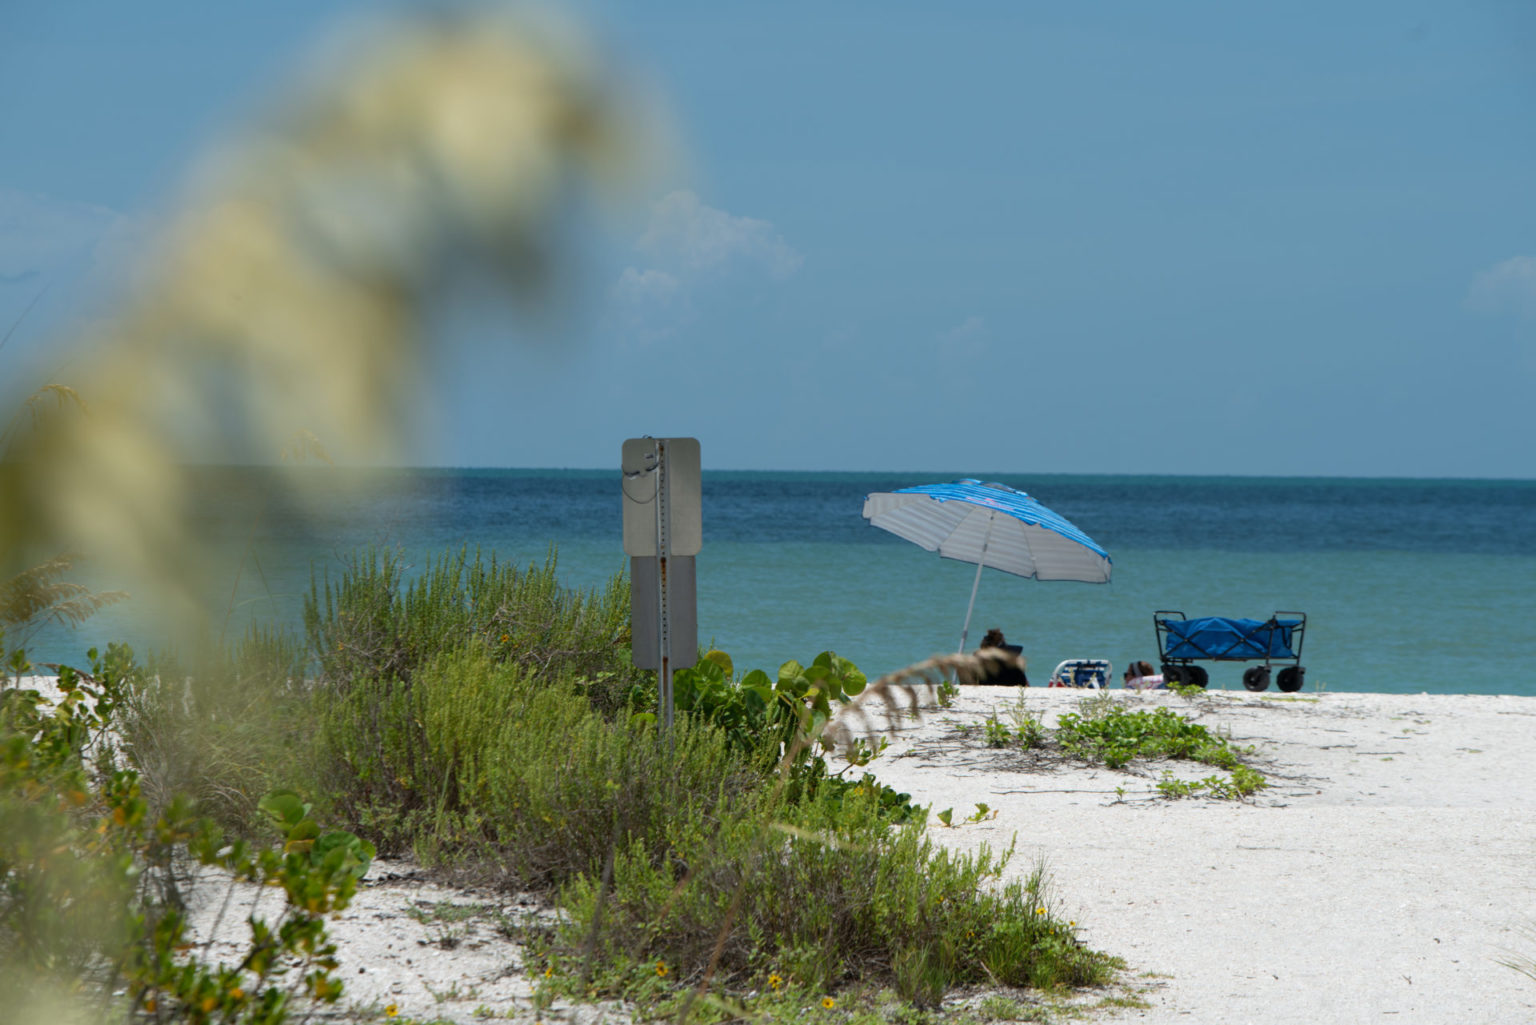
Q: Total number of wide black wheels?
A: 4